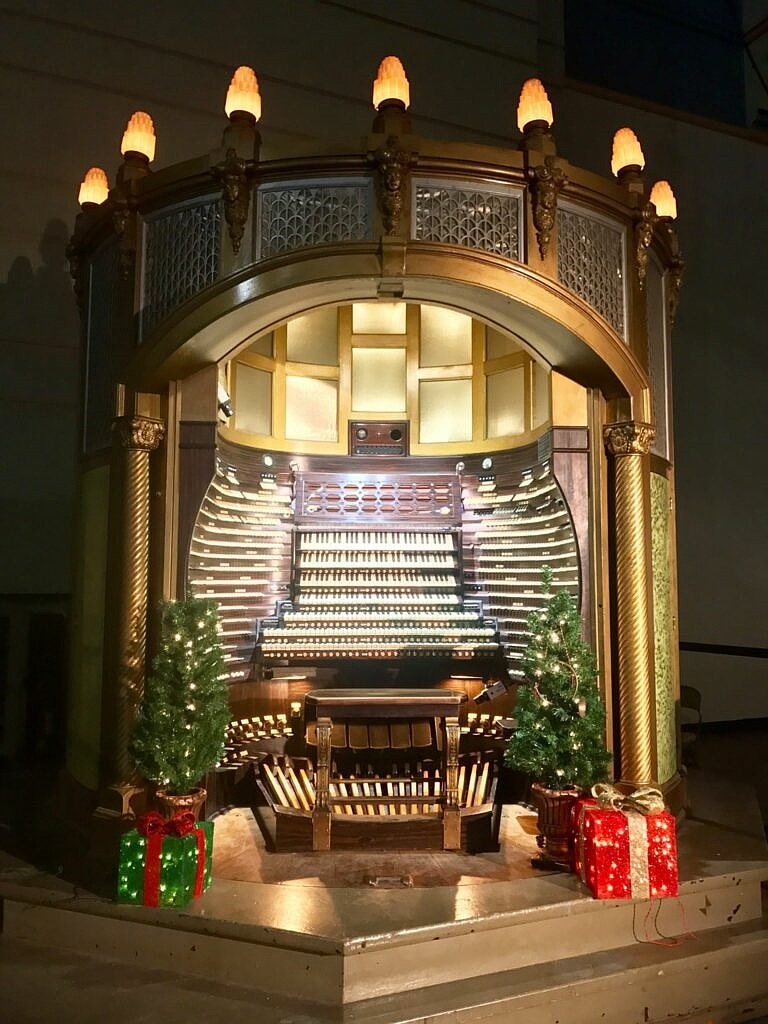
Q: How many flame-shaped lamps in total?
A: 7